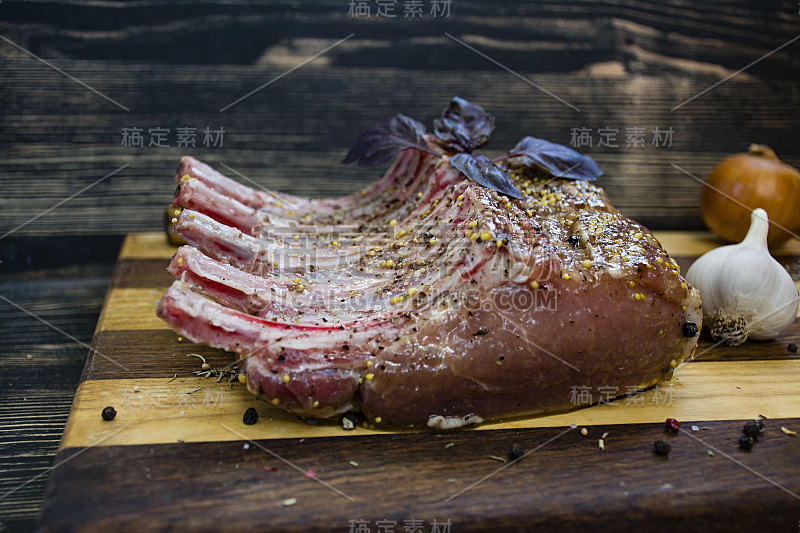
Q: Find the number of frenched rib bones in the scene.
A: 5